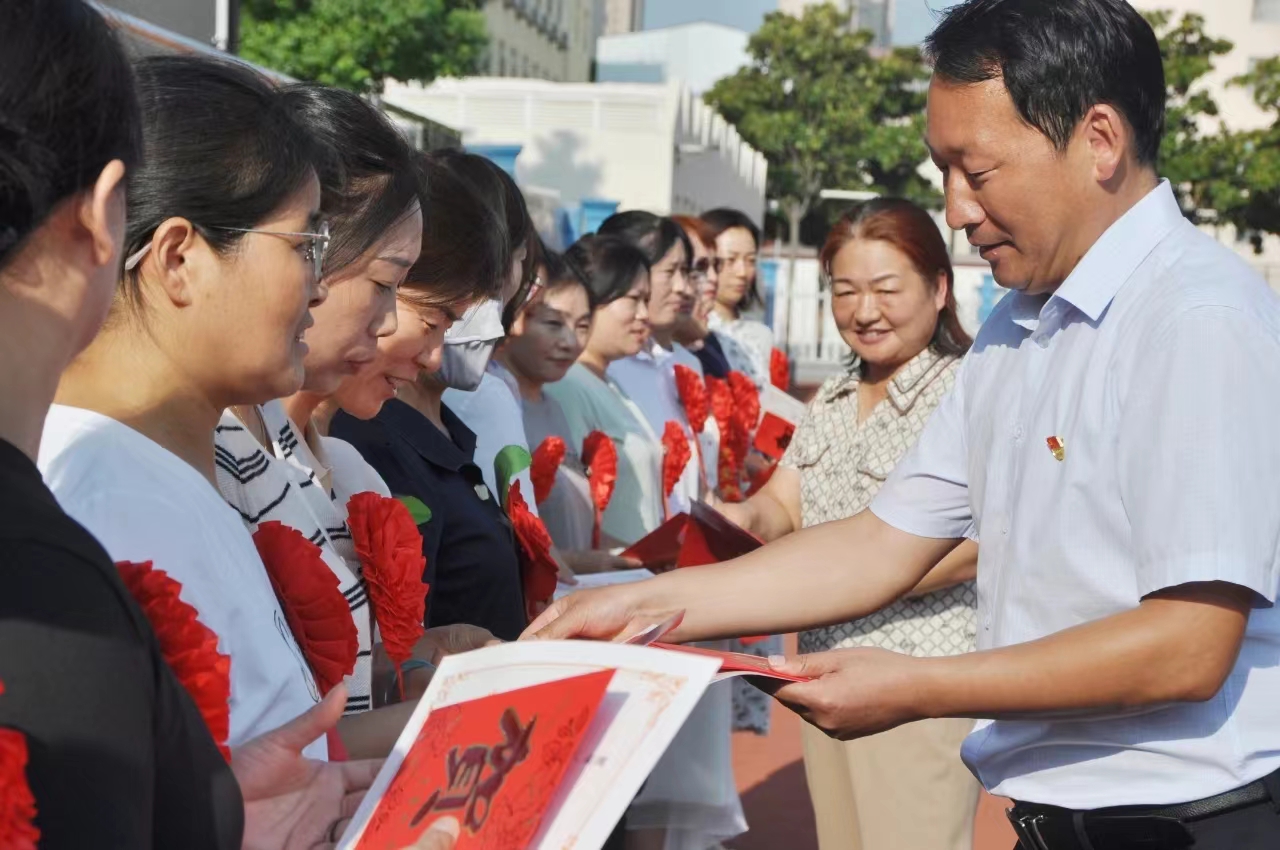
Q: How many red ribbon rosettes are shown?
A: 12